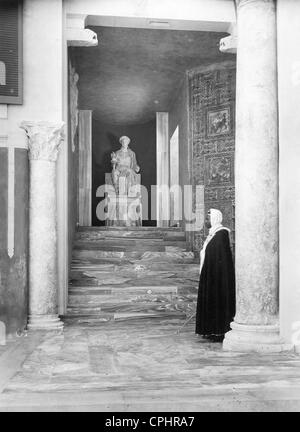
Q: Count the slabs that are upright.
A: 2